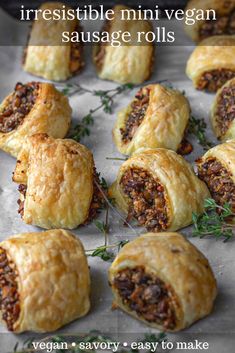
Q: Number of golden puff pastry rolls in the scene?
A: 12